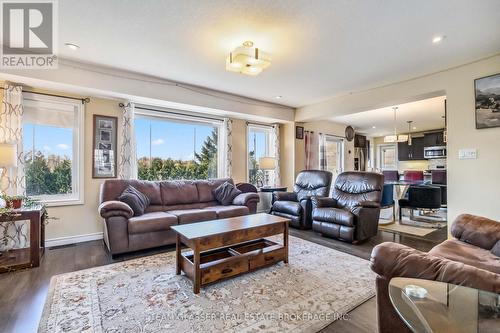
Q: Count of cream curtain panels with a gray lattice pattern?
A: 4